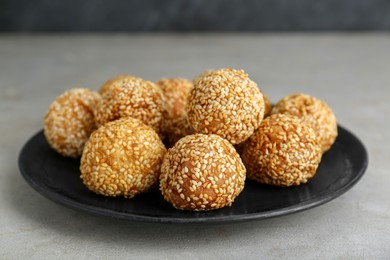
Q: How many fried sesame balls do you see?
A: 10